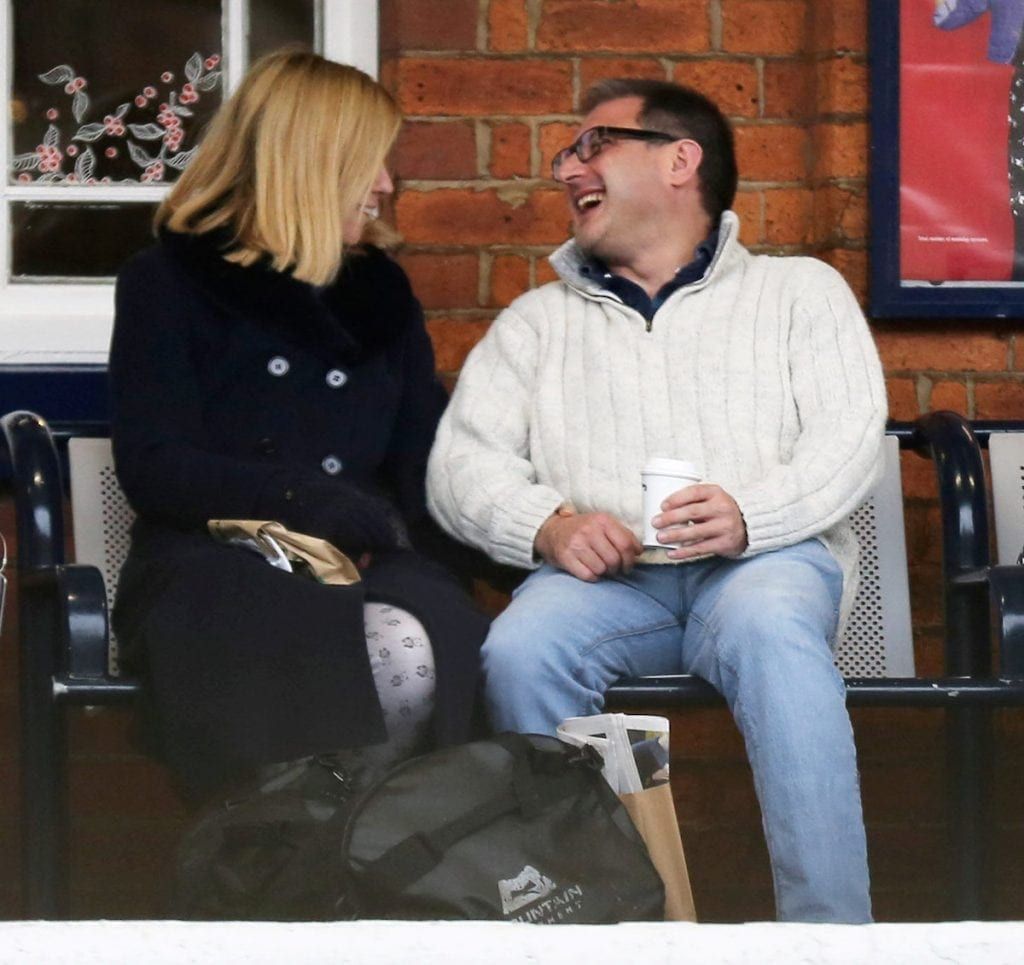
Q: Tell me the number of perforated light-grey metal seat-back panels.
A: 3